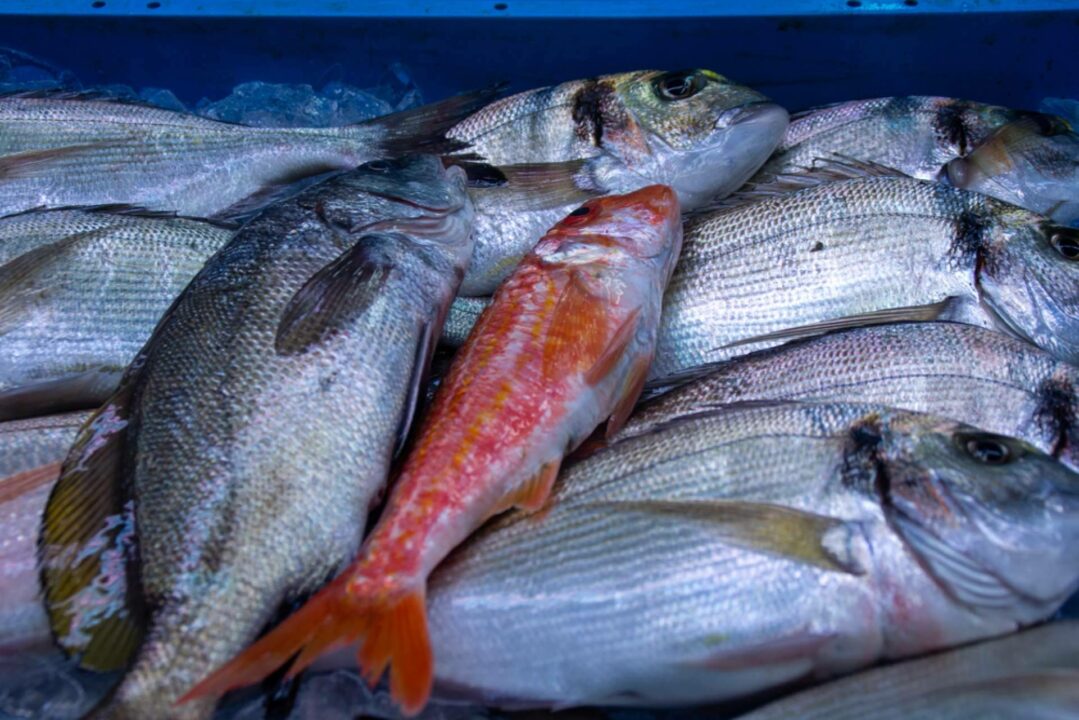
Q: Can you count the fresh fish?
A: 11